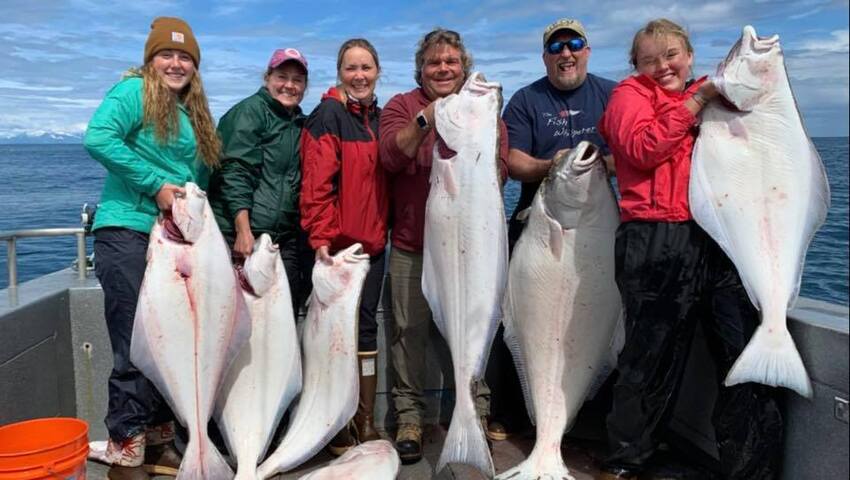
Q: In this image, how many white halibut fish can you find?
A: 7